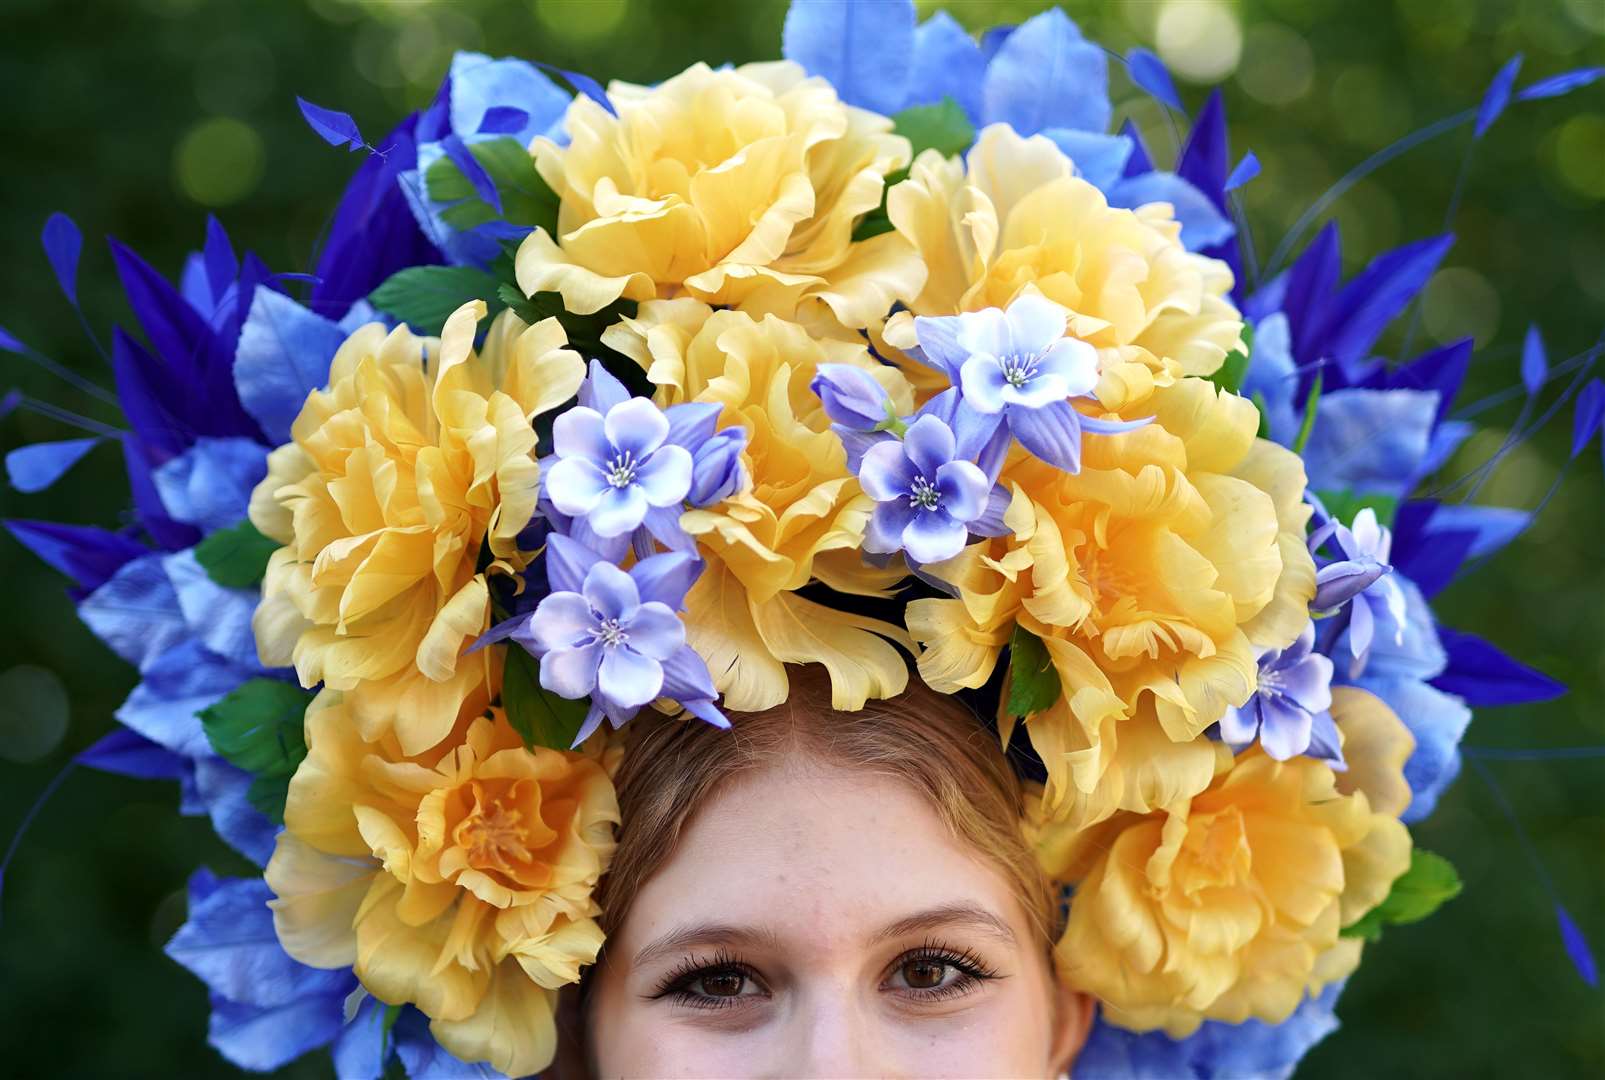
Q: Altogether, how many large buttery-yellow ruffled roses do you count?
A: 7